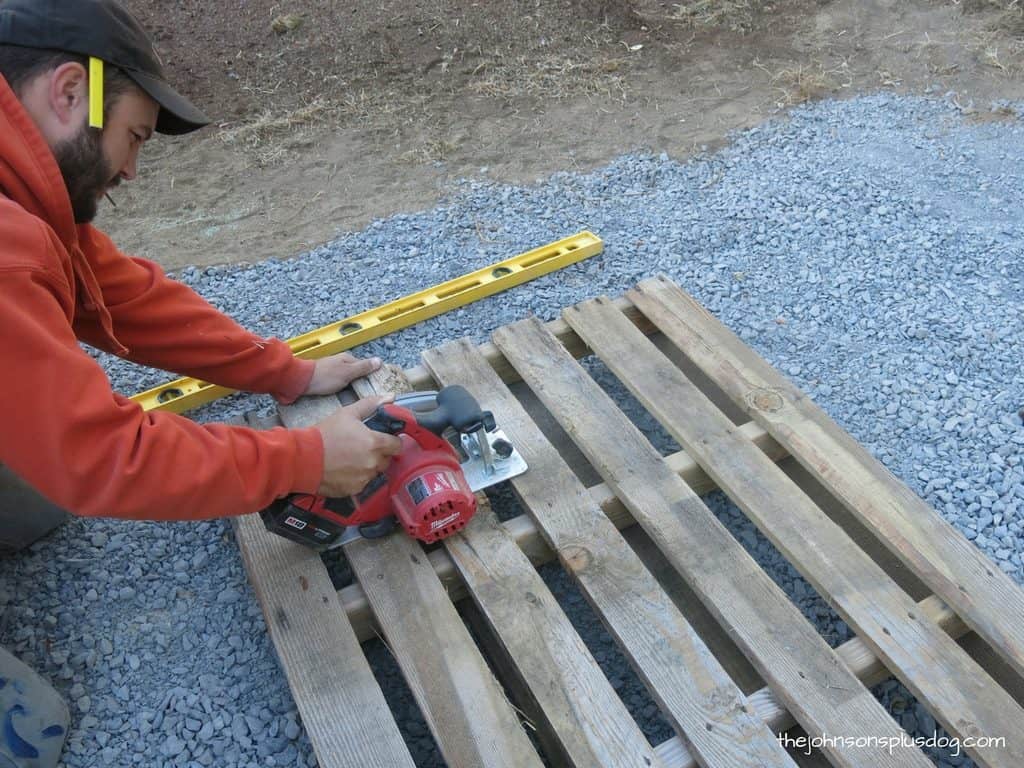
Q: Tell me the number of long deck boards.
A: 7